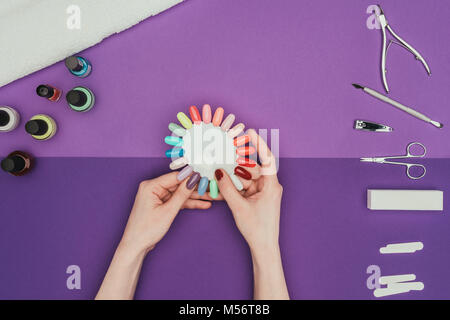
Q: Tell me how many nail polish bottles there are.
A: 6